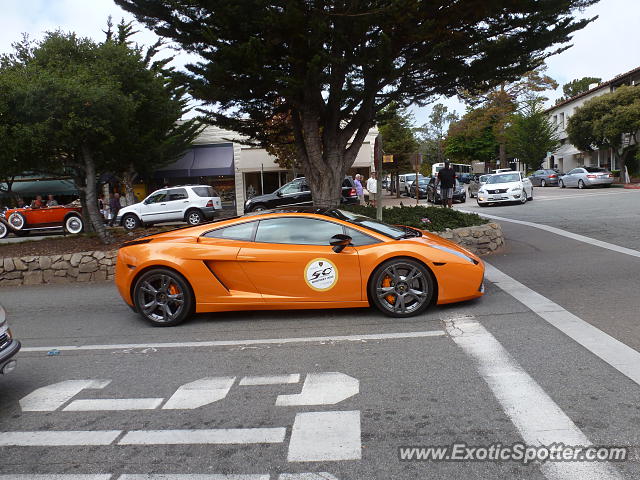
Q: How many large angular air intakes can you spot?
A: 1